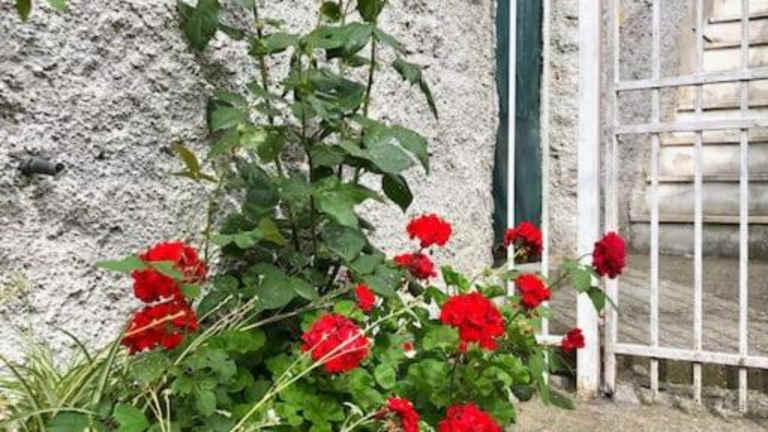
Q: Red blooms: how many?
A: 13